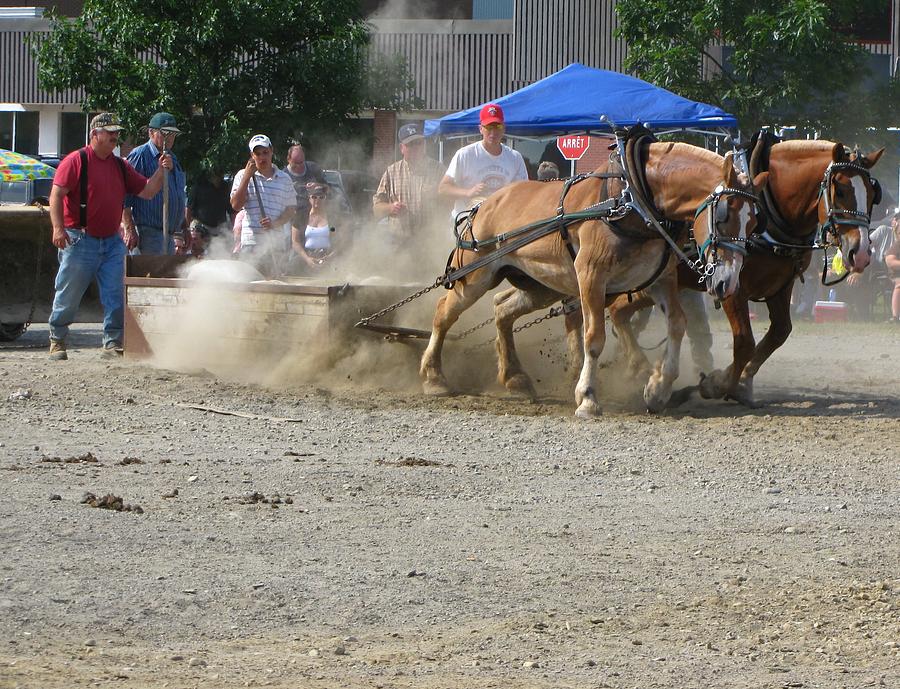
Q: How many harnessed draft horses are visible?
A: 2